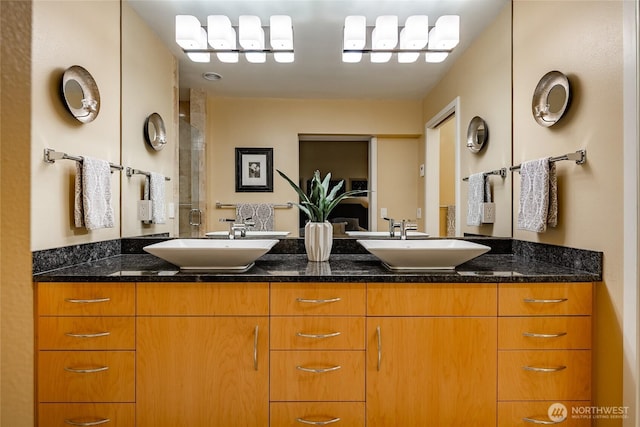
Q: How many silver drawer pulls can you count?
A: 12